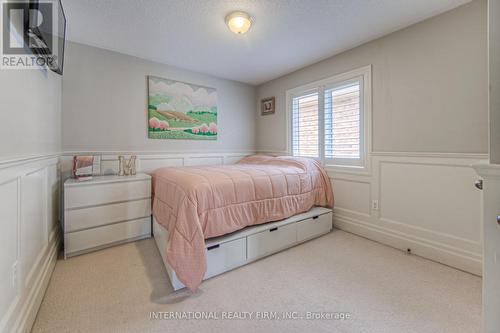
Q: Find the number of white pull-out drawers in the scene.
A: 6